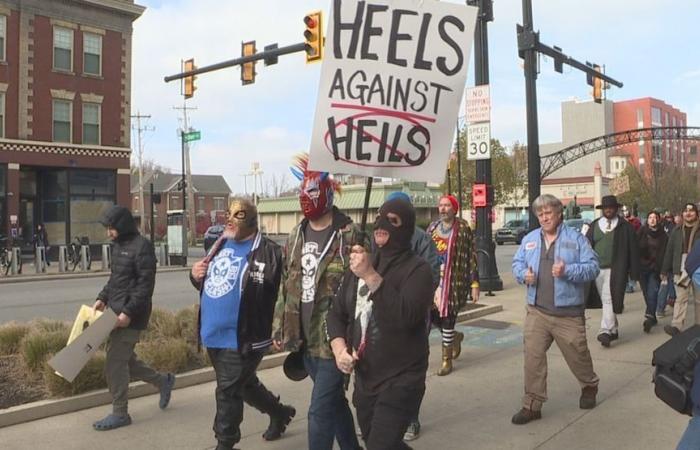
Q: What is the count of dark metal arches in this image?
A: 1